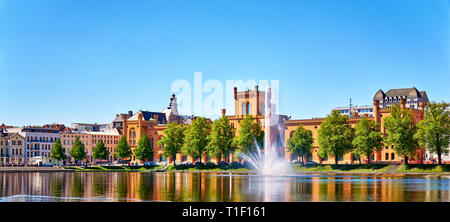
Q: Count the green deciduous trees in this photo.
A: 14